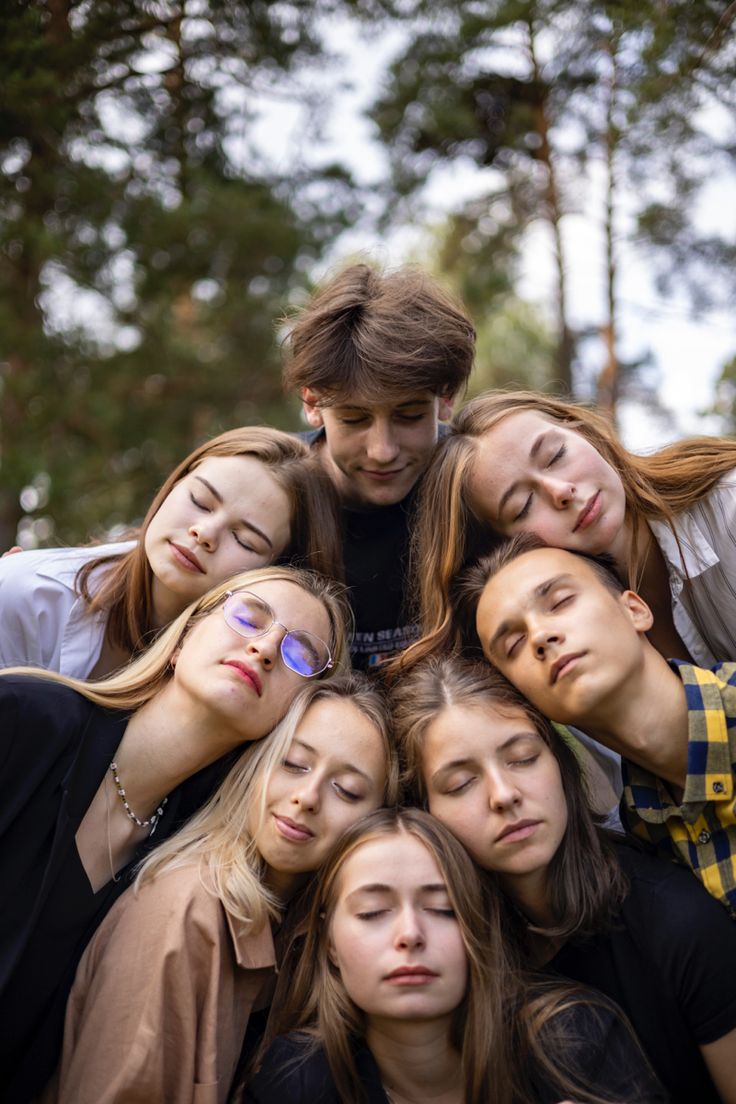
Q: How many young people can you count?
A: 8